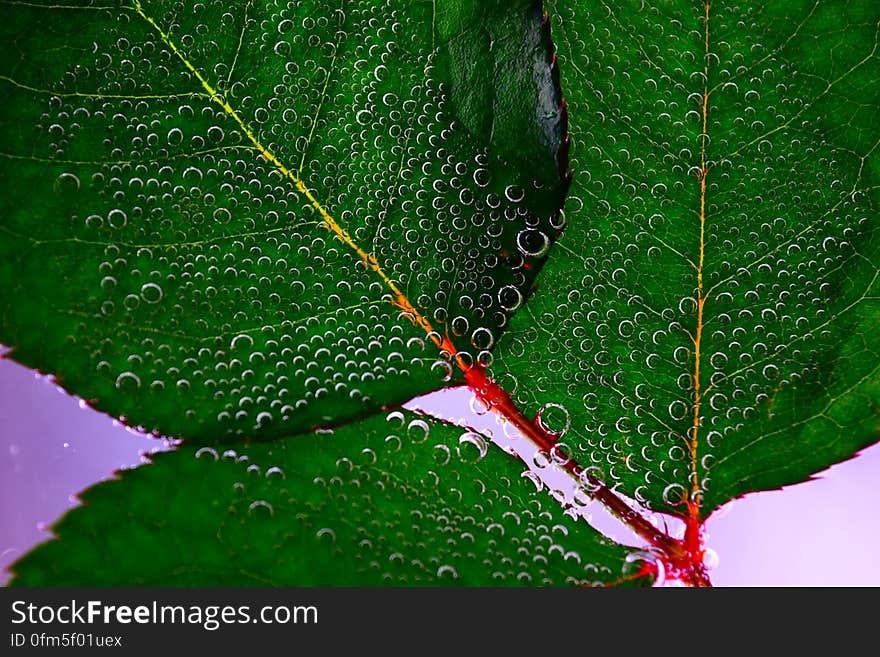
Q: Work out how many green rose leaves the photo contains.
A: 3